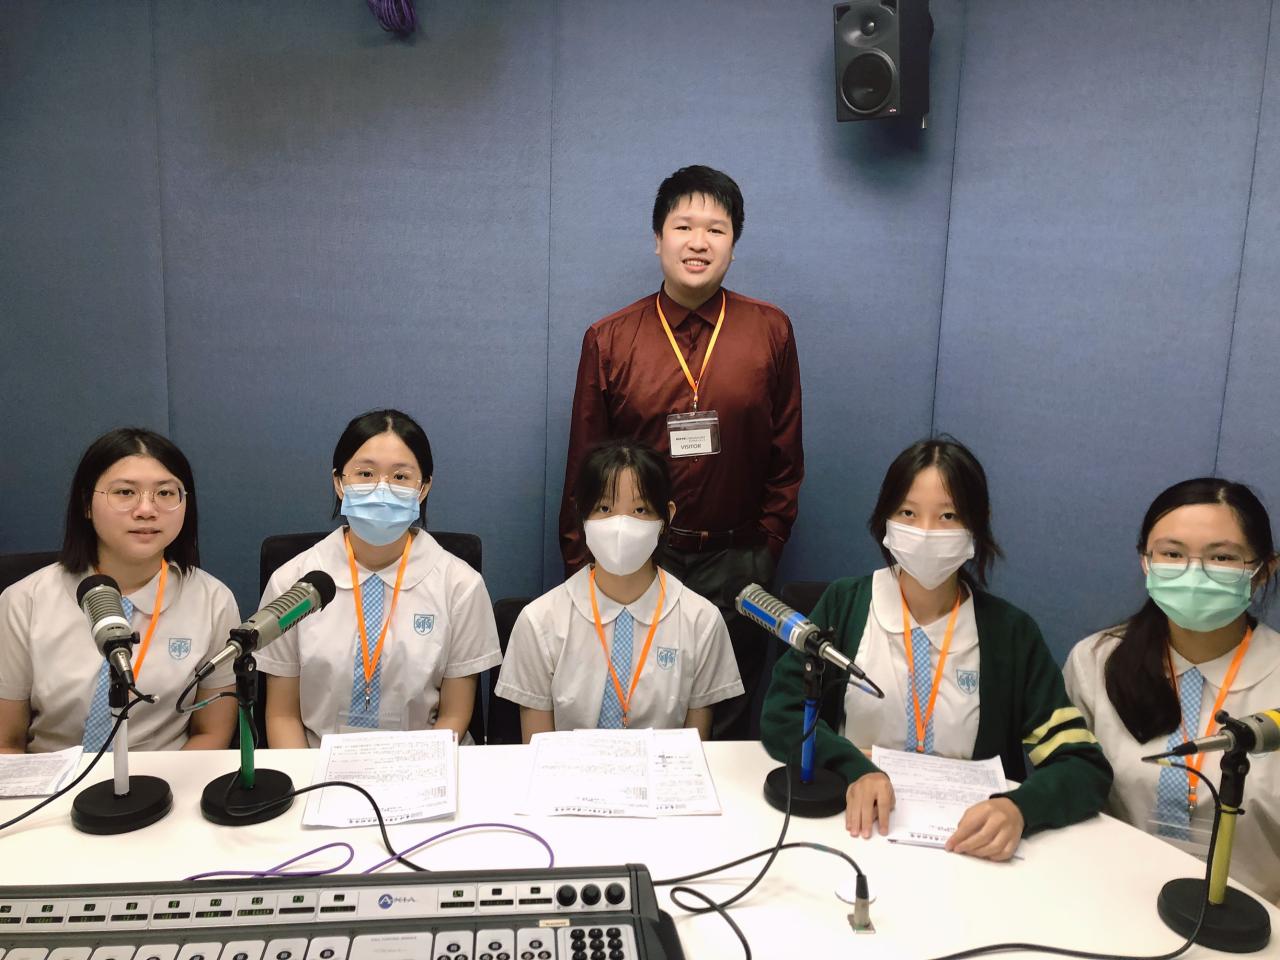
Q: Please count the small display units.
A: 12